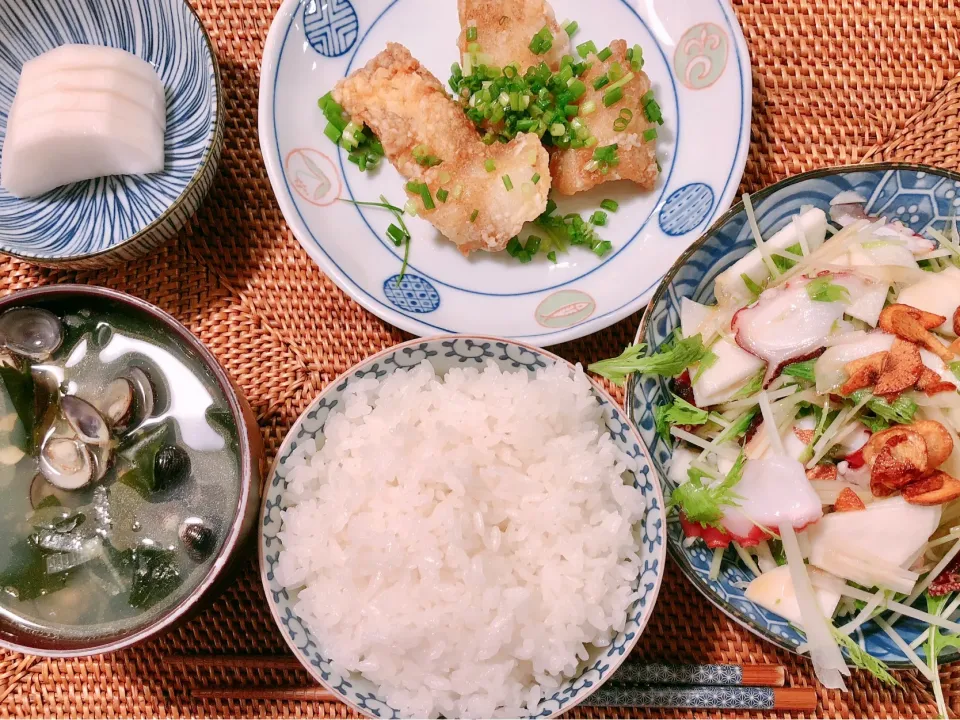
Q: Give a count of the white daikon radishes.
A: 4